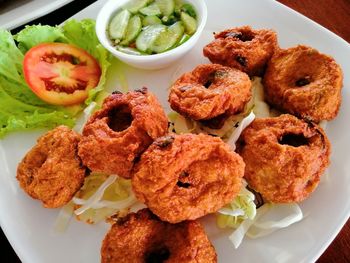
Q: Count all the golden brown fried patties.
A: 8